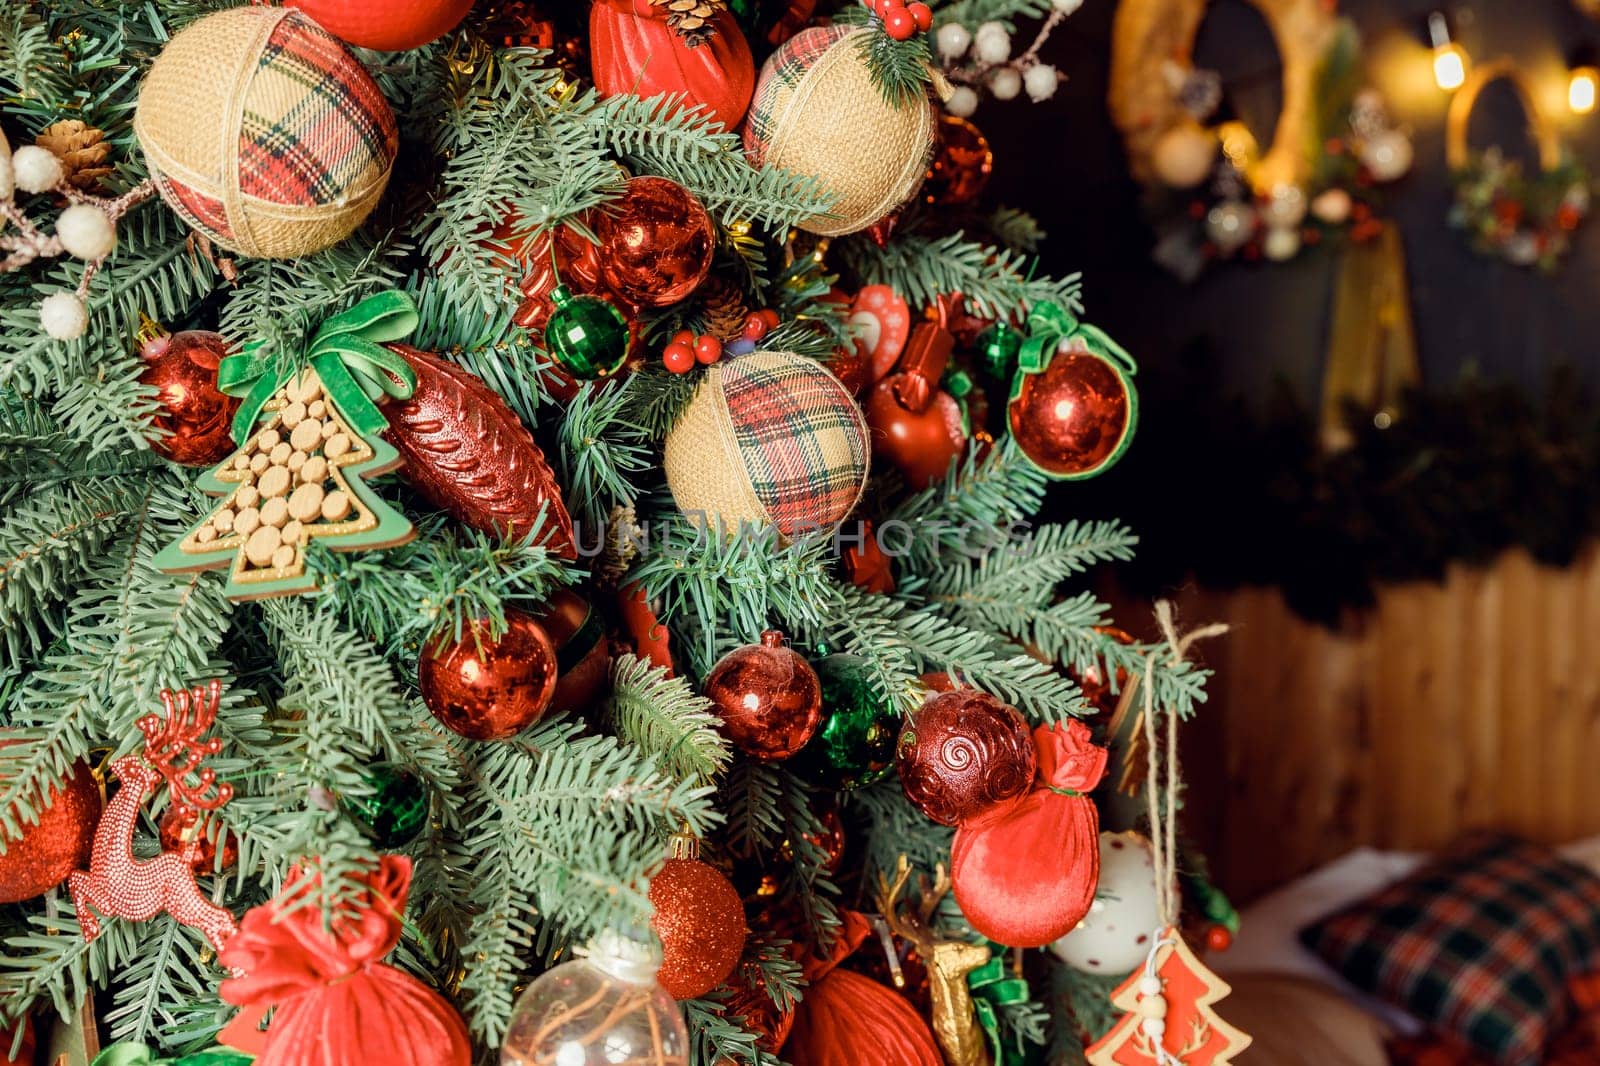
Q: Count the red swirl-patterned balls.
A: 1